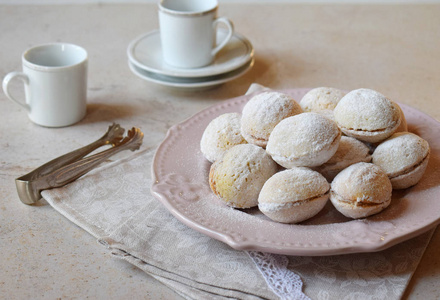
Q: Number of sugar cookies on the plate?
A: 11